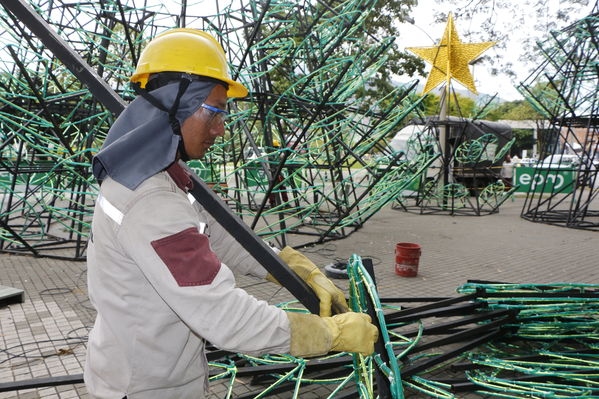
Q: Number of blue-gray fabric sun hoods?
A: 1